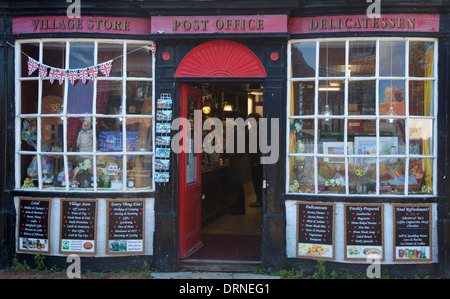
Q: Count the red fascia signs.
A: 3